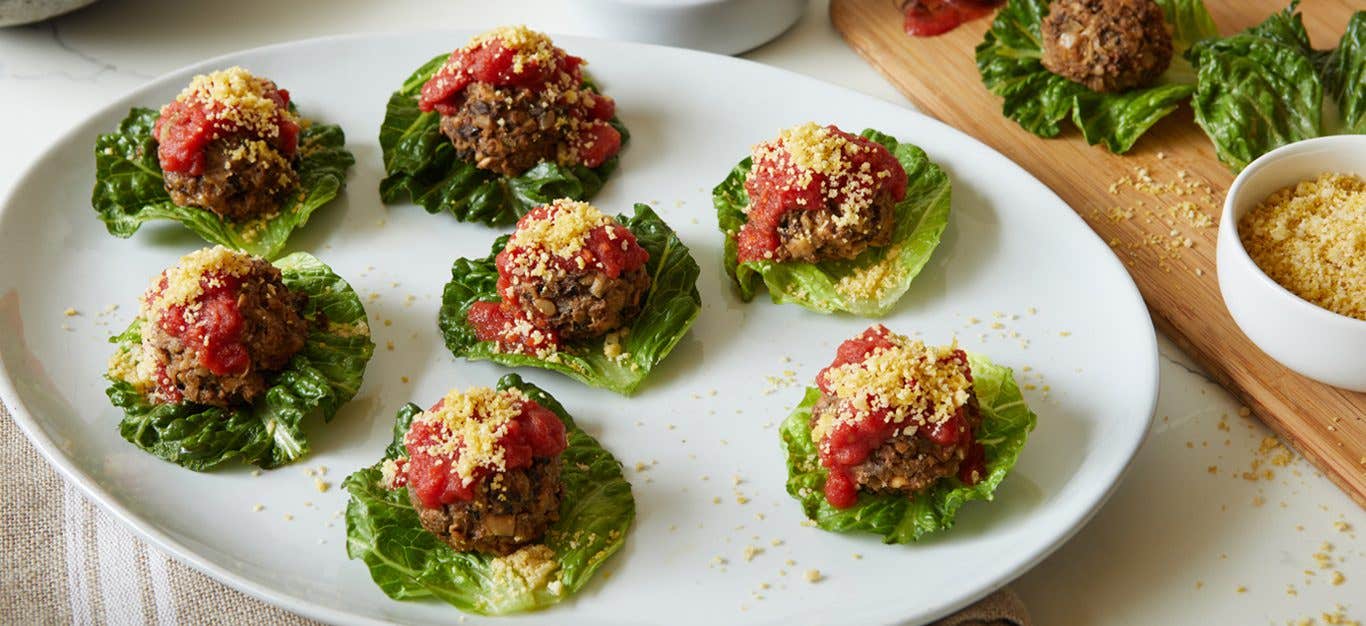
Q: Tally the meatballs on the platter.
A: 7